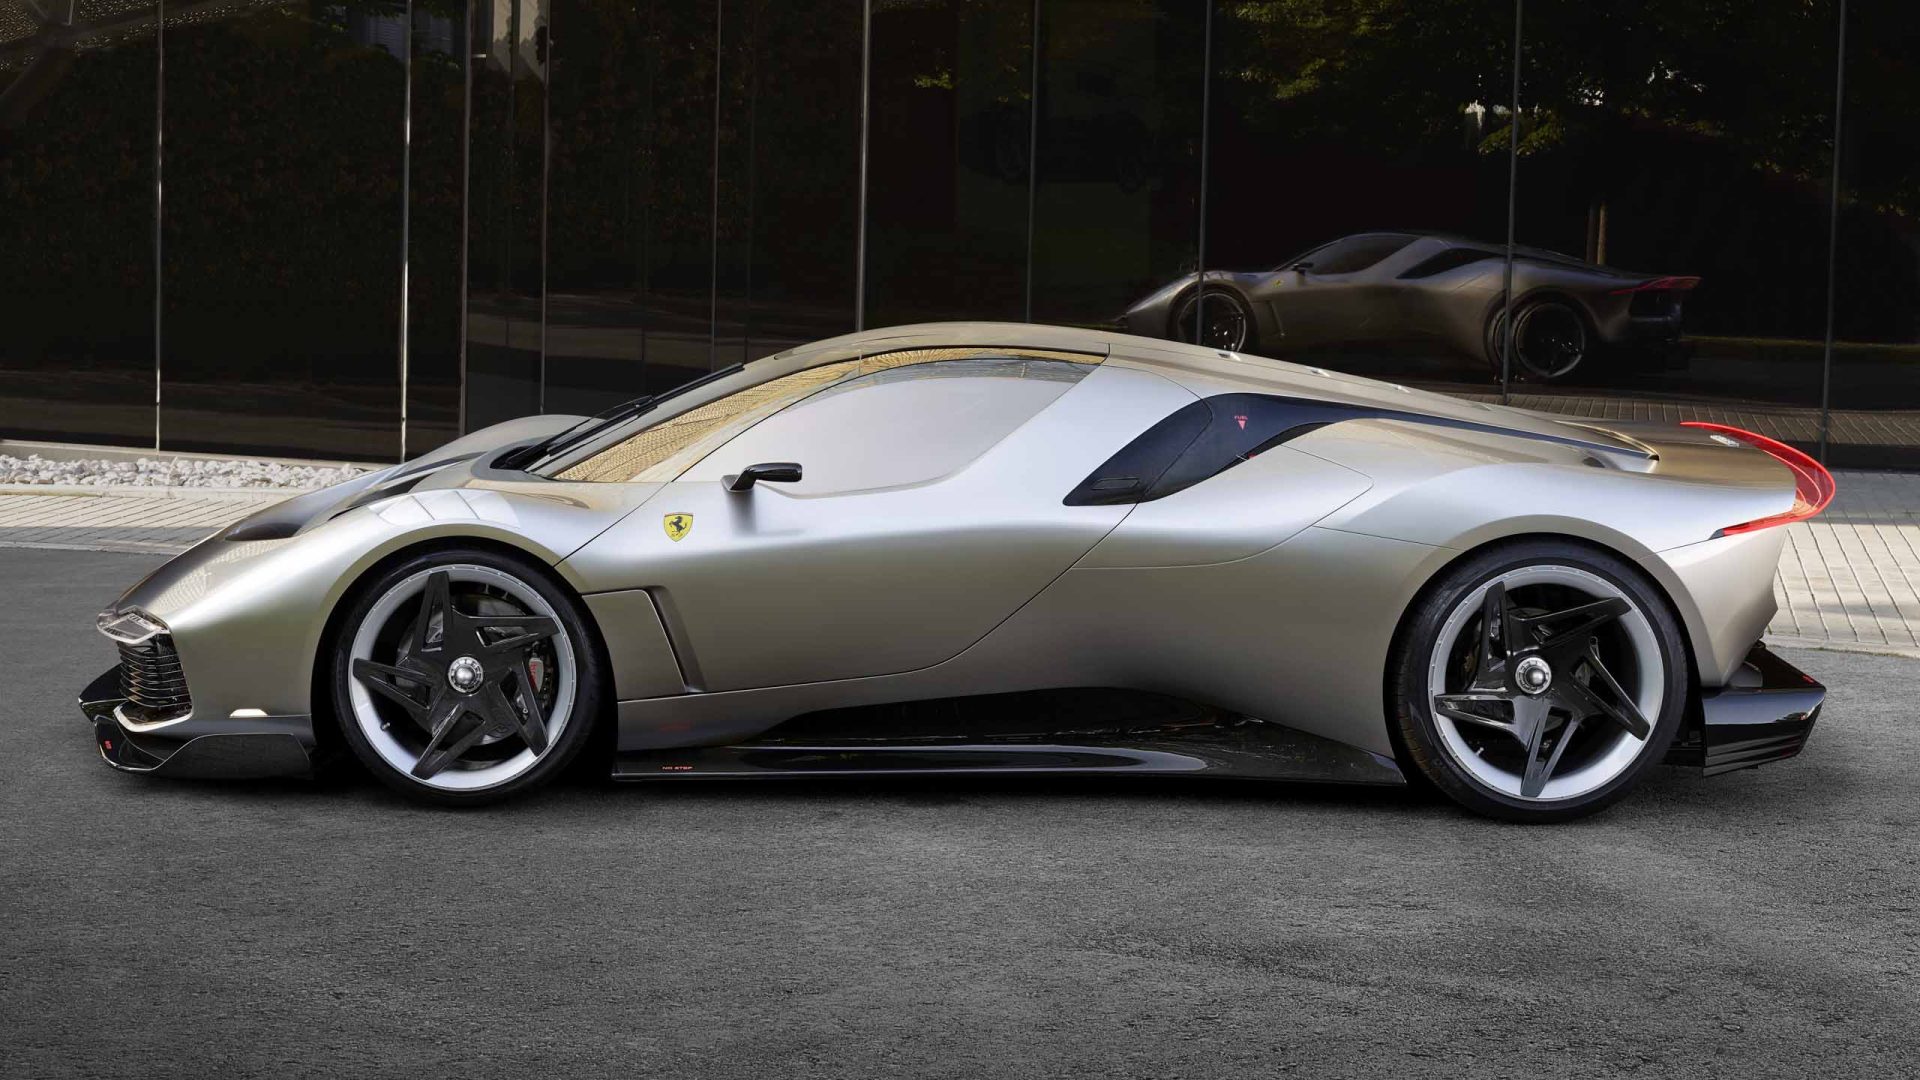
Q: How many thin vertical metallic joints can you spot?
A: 10